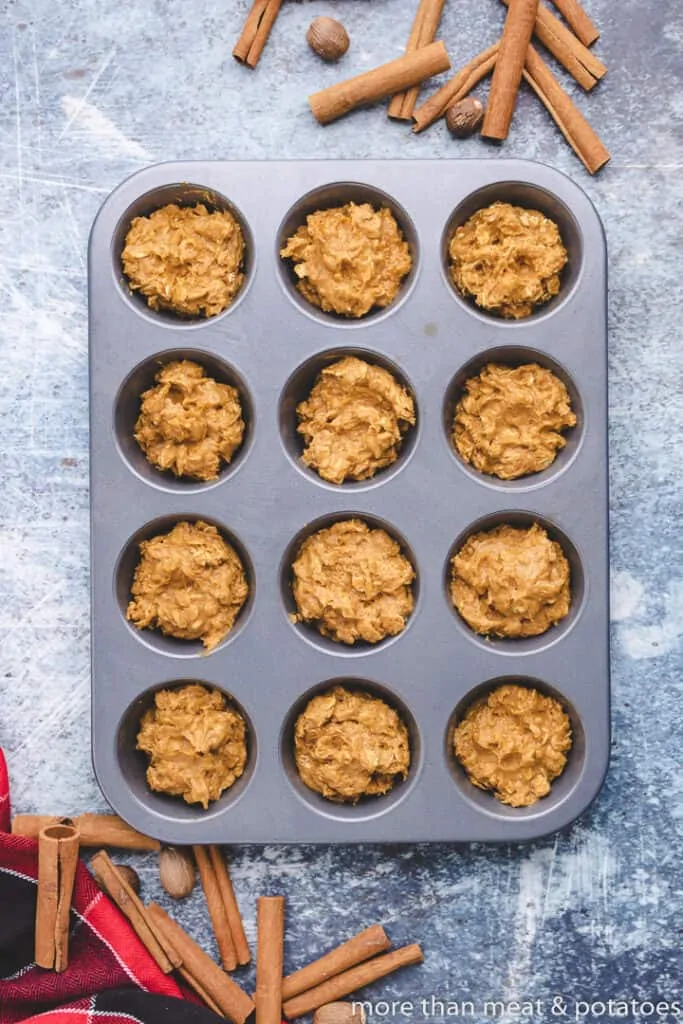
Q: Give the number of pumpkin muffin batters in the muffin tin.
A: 12